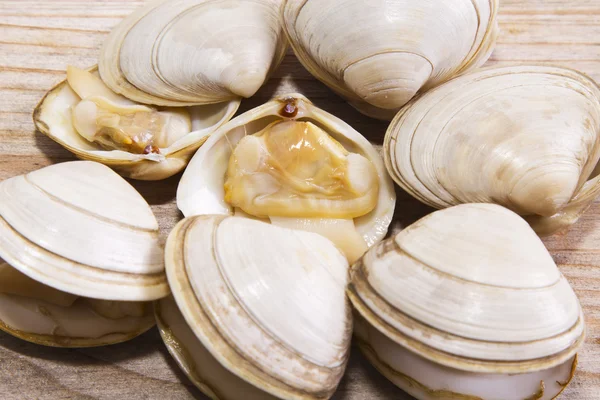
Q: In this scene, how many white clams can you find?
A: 8